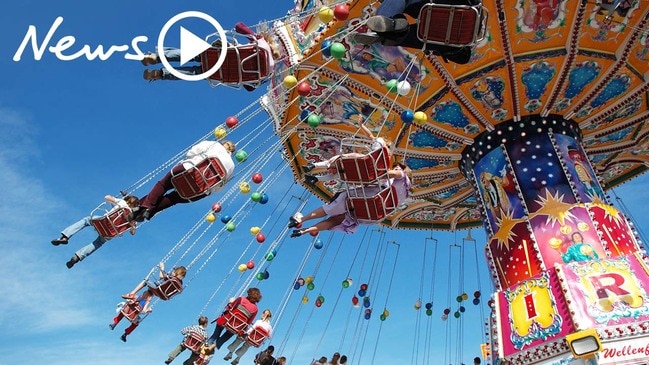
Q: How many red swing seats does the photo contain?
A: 12